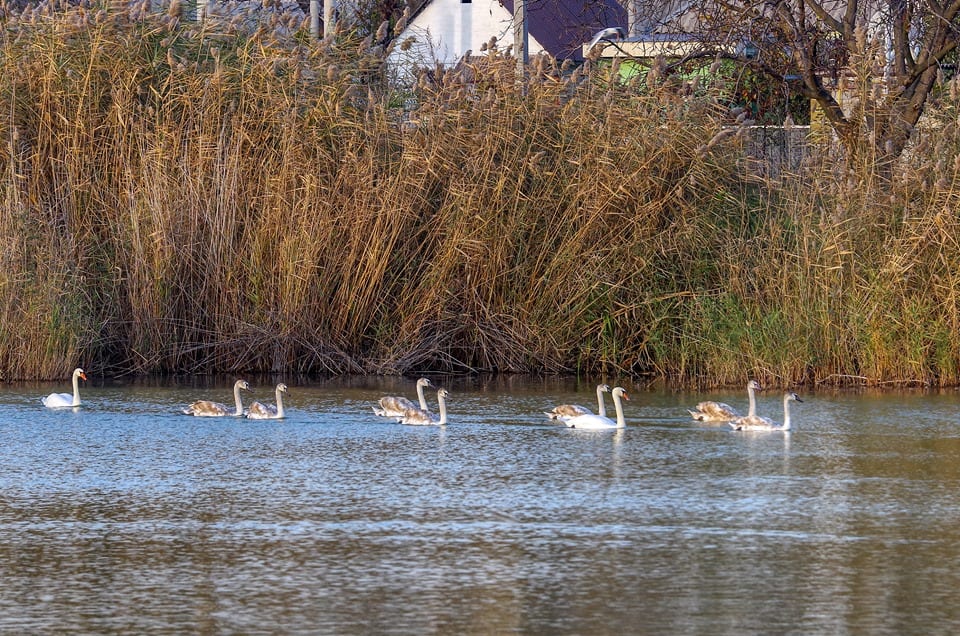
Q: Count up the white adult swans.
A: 2